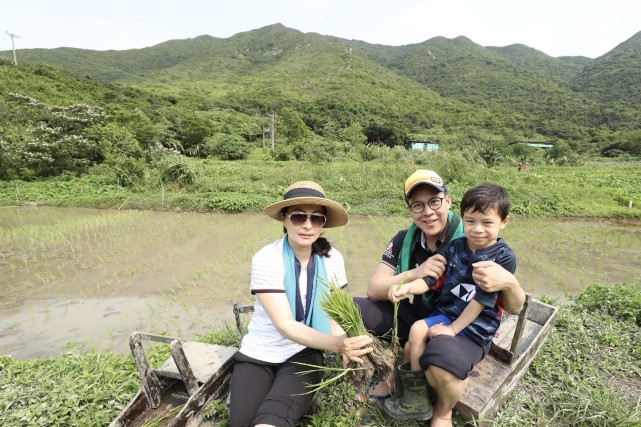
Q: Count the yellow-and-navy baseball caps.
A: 1